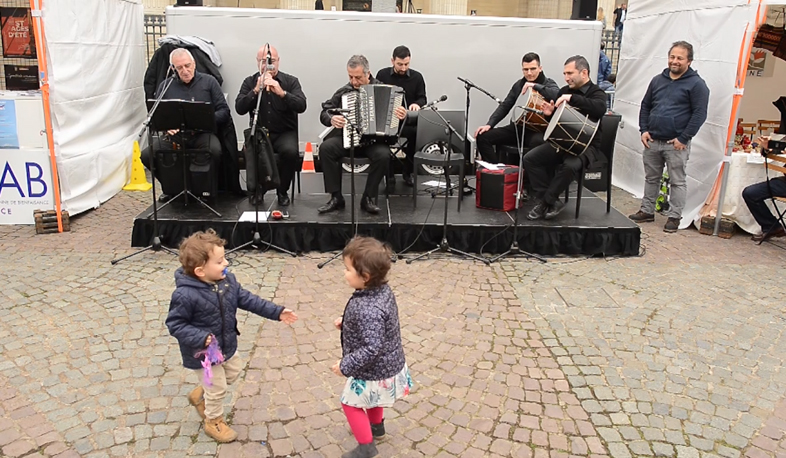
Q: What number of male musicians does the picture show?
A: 6